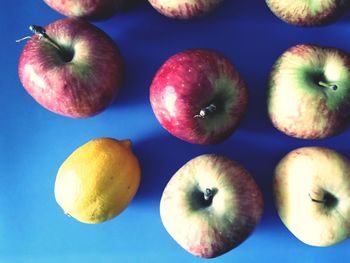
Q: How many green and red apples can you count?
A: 8